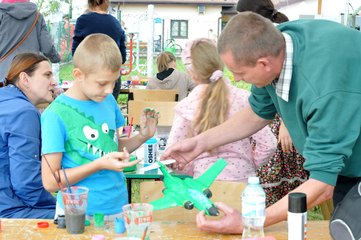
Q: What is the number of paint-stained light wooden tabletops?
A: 1